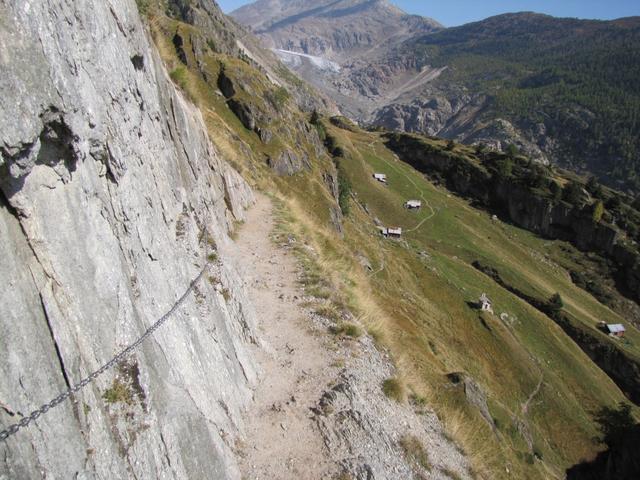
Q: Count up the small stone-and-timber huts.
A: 5